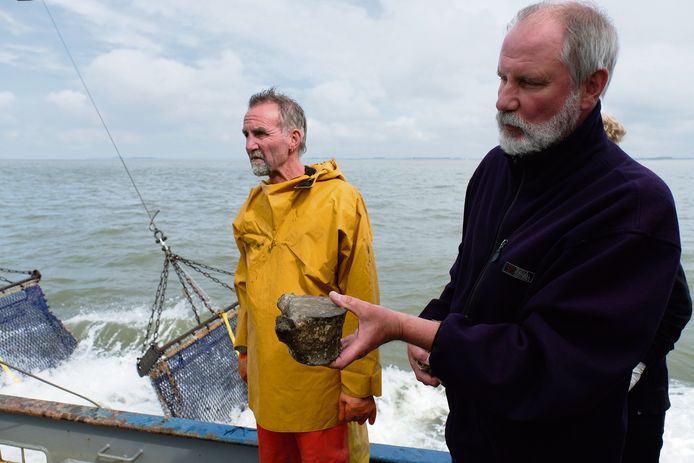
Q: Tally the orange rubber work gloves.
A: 2